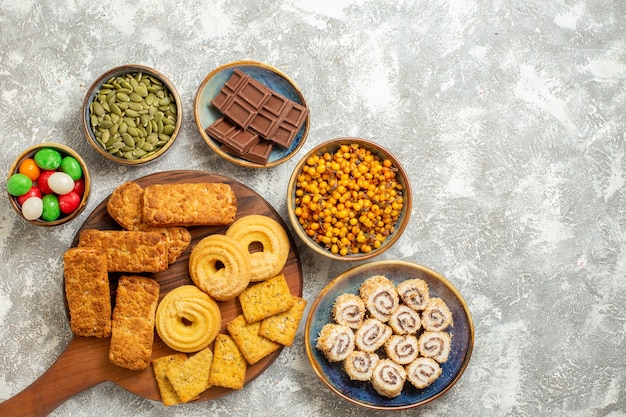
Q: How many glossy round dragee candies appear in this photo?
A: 11